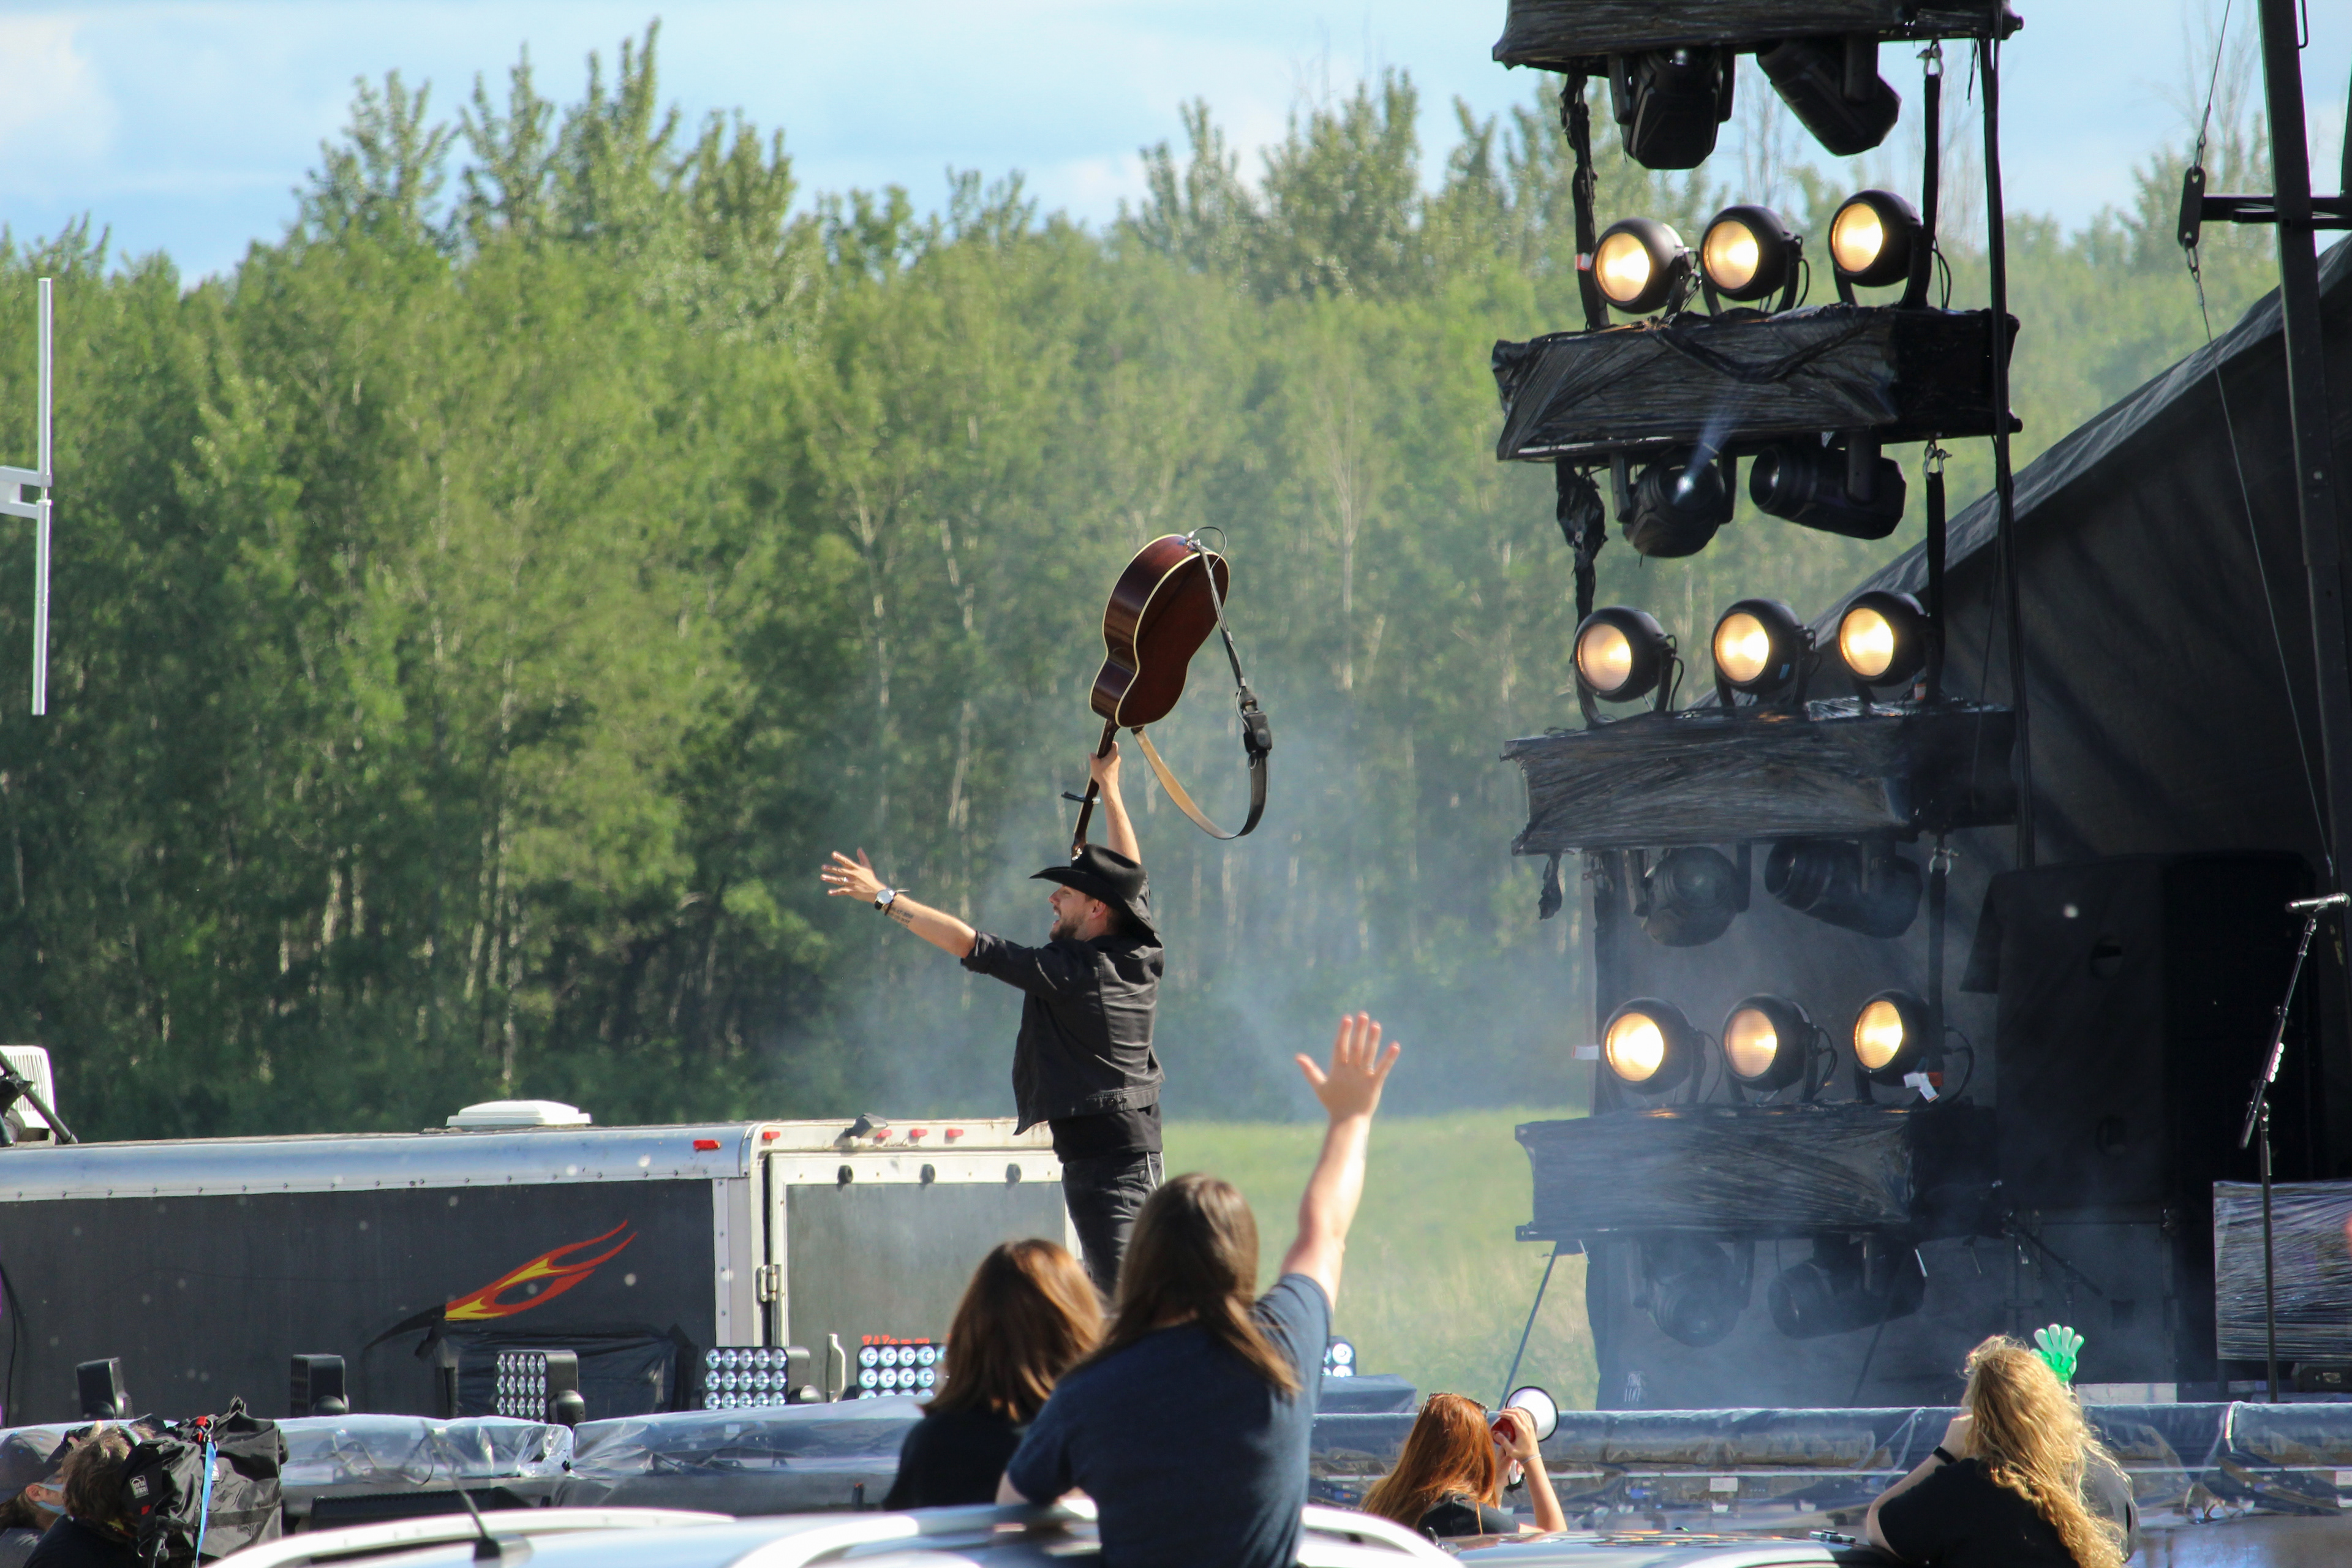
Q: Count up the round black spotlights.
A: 9